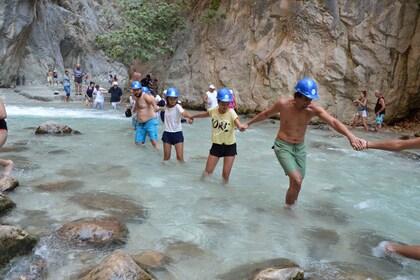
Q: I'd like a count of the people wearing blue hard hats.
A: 5